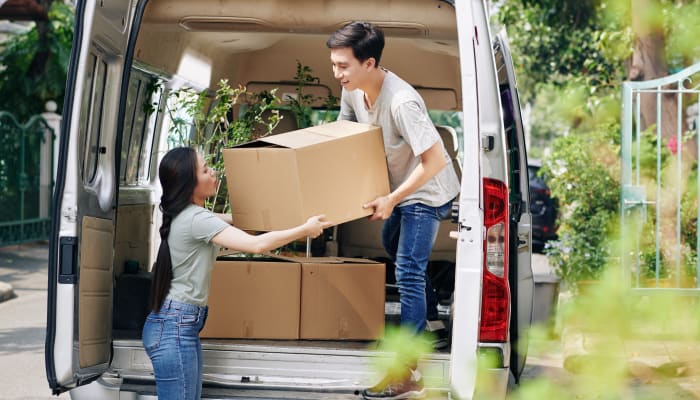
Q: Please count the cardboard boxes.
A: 3